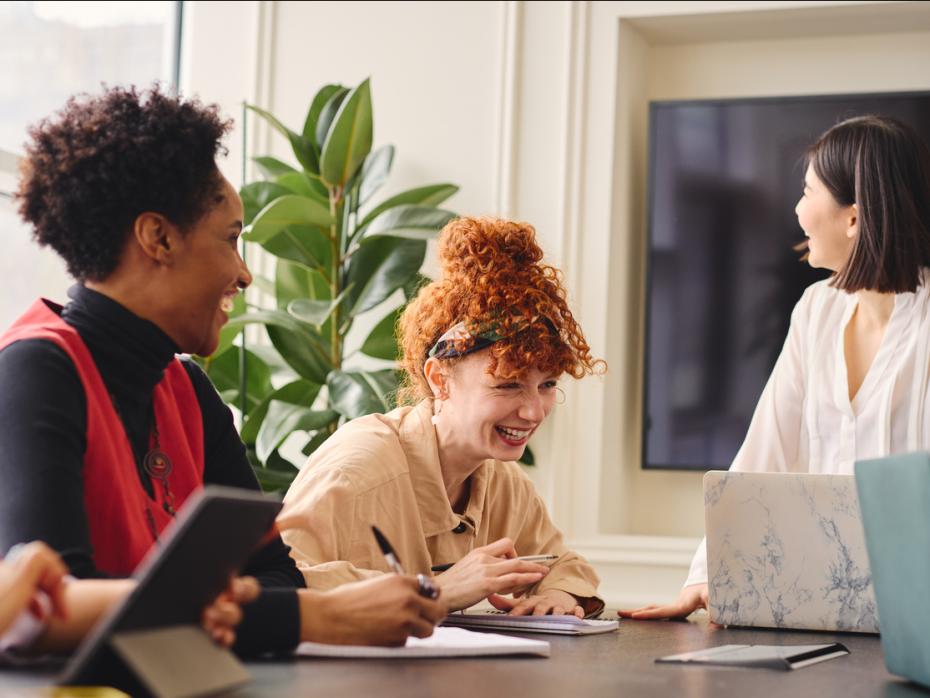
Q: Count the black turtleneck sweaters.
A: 1